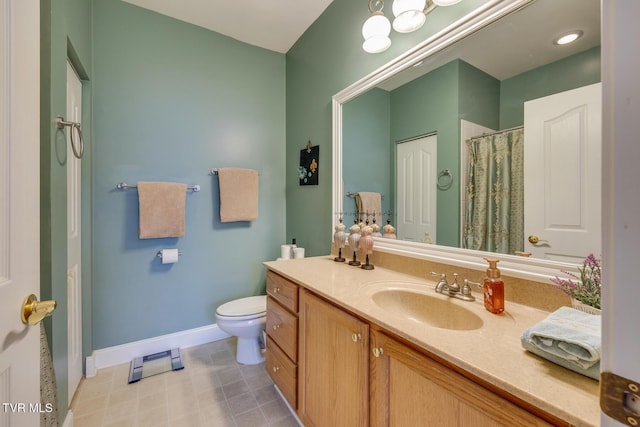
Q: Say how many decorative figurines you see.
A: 3